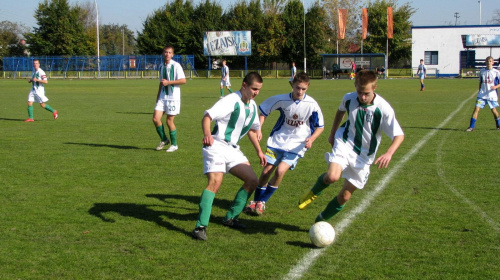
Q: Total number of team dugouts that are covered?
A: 1